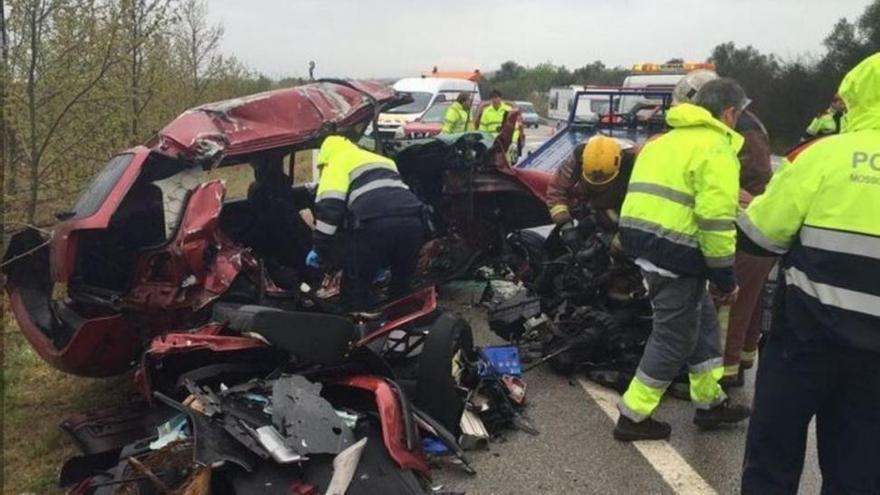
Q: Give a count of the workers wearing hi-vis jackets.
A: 6